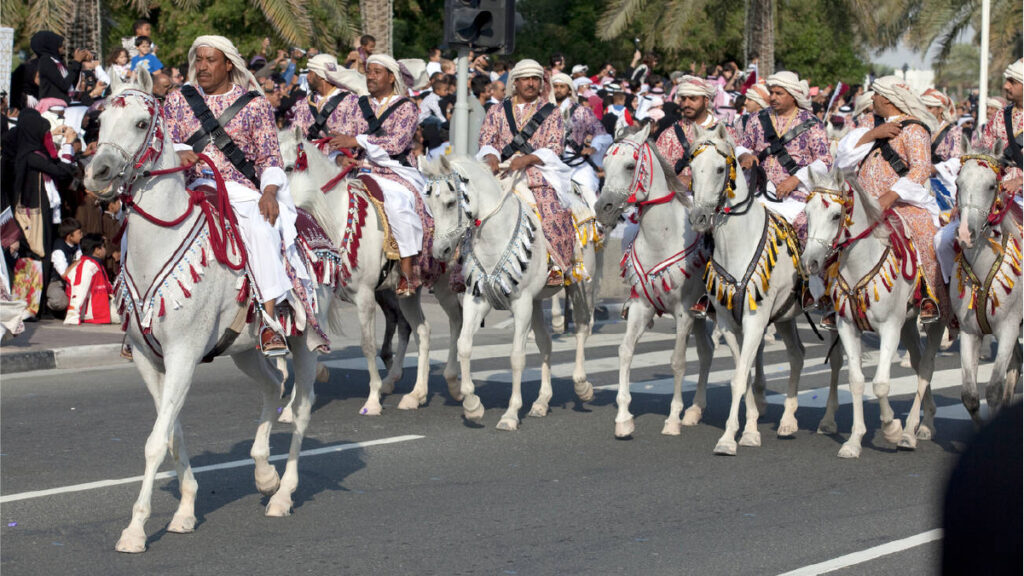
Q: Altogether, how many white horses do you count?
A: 7